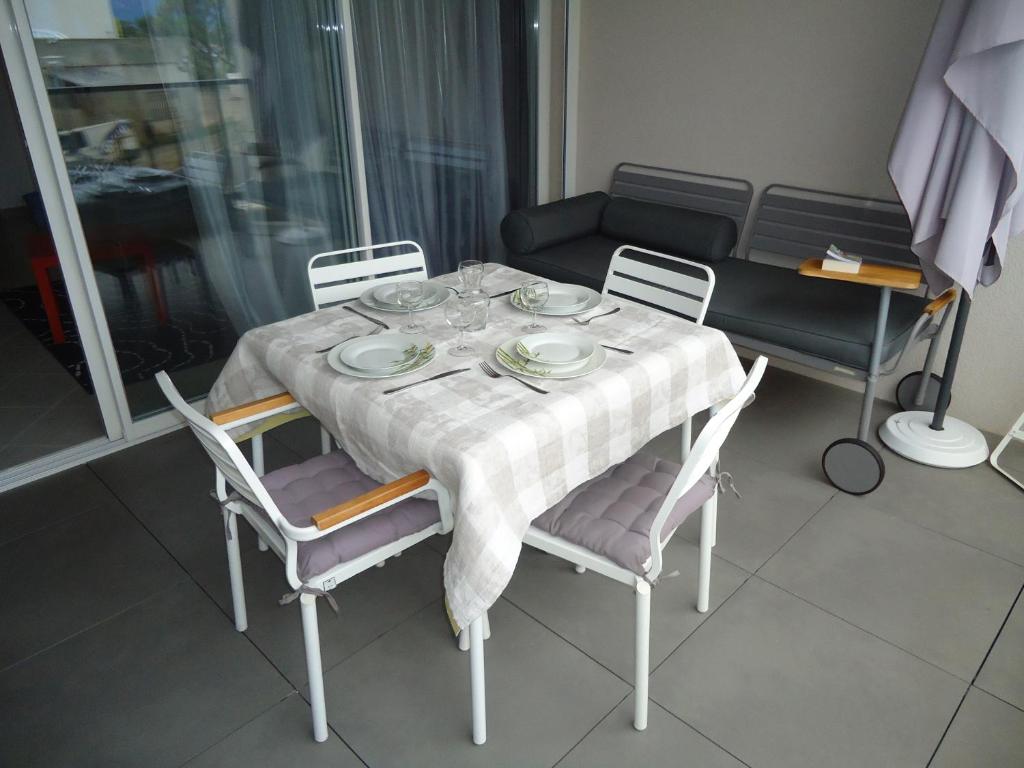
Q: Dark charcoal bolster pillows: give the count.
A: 2